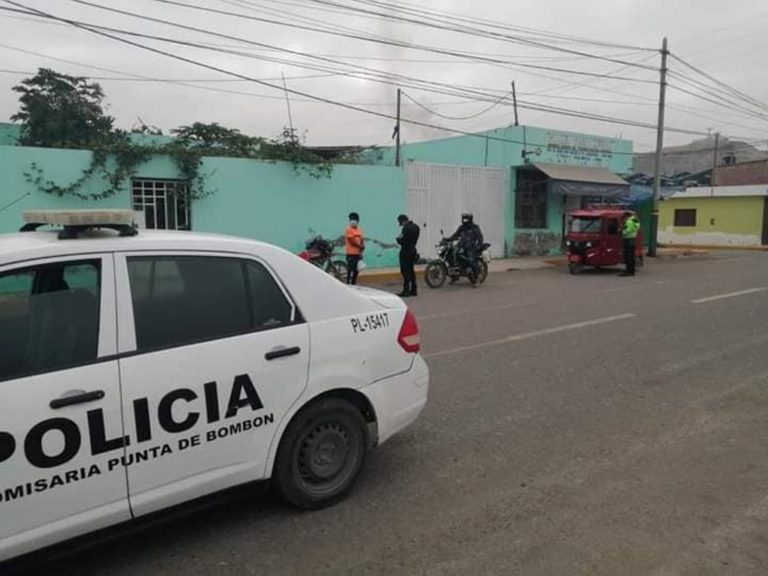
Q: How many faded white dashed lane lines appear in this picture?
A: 2